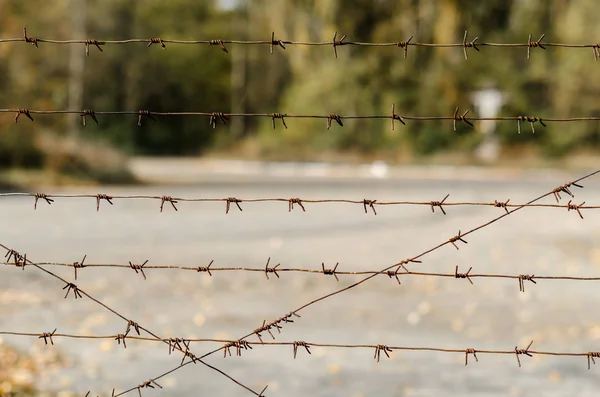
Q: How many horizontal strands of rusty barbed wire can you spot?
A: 5